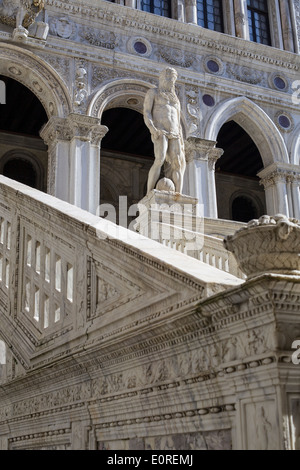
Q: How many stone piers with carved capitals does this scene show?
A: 3